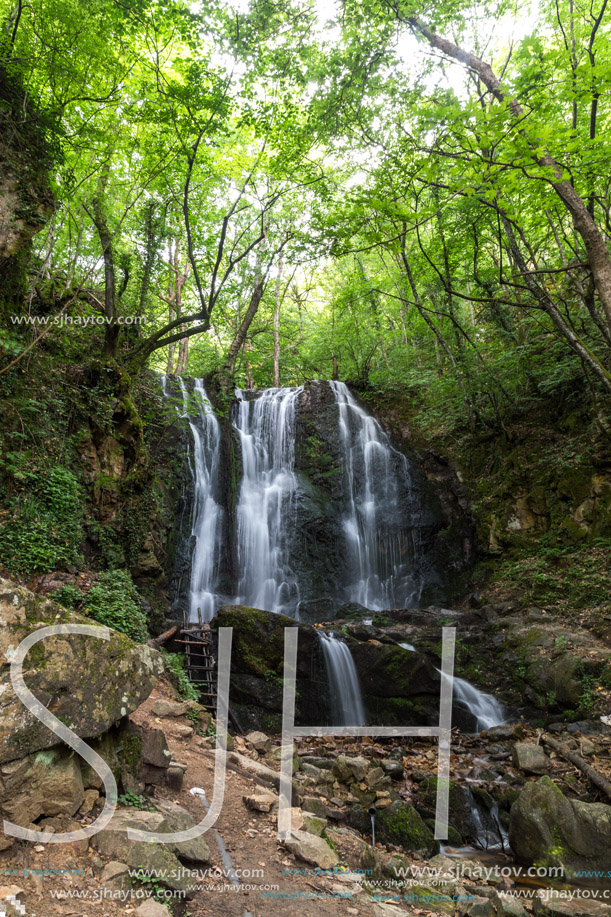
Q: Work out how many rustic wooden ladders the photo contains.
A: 1